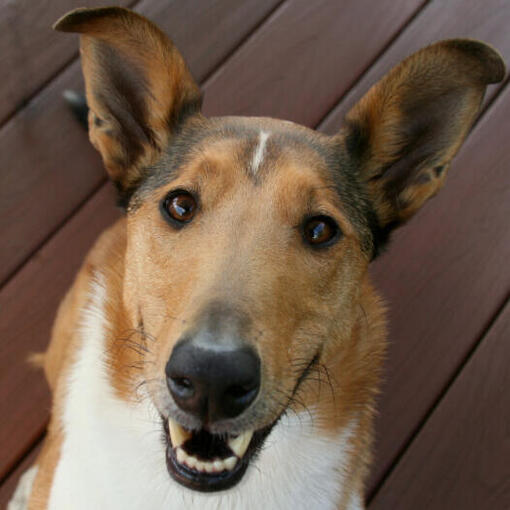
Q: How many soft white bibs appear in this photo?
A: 1